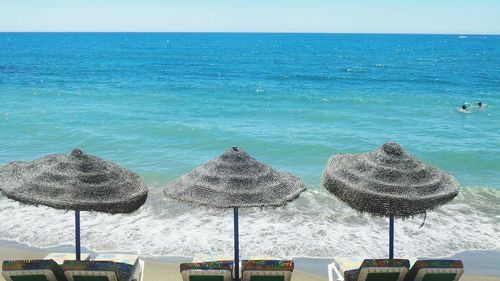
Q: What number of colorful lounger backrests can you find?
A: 6